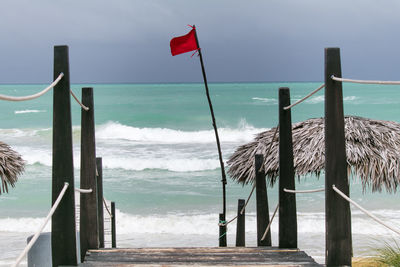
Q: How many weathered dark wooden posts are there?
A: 9